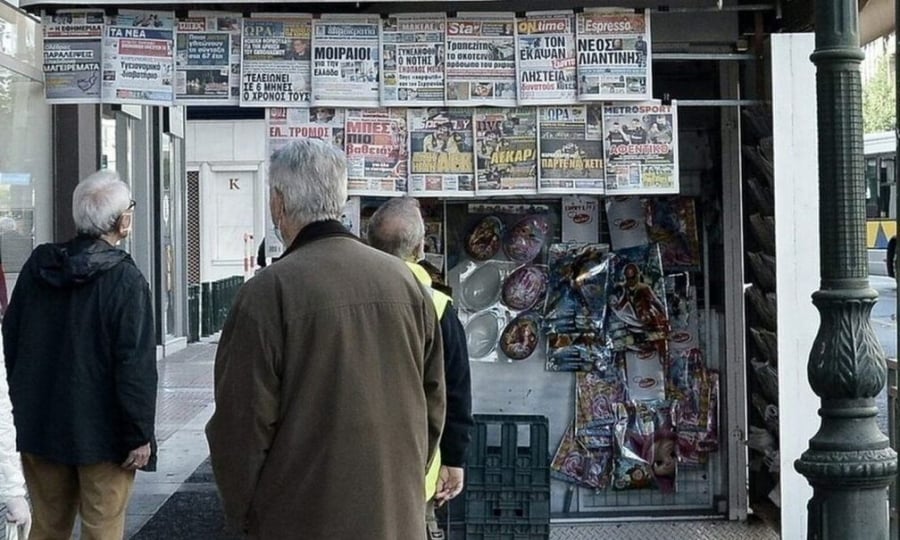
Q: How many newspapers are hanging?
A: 15